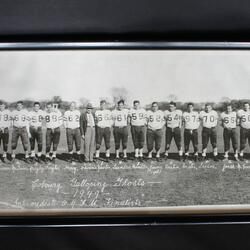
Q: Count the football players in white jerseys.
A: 14